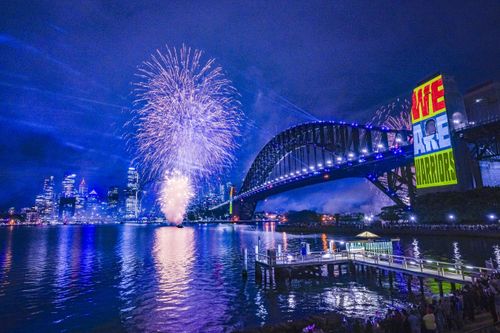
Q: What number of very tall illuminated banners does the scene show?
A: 1